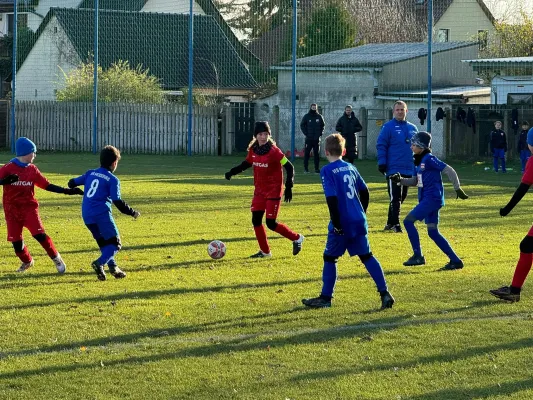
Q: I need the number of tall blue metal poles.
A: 5